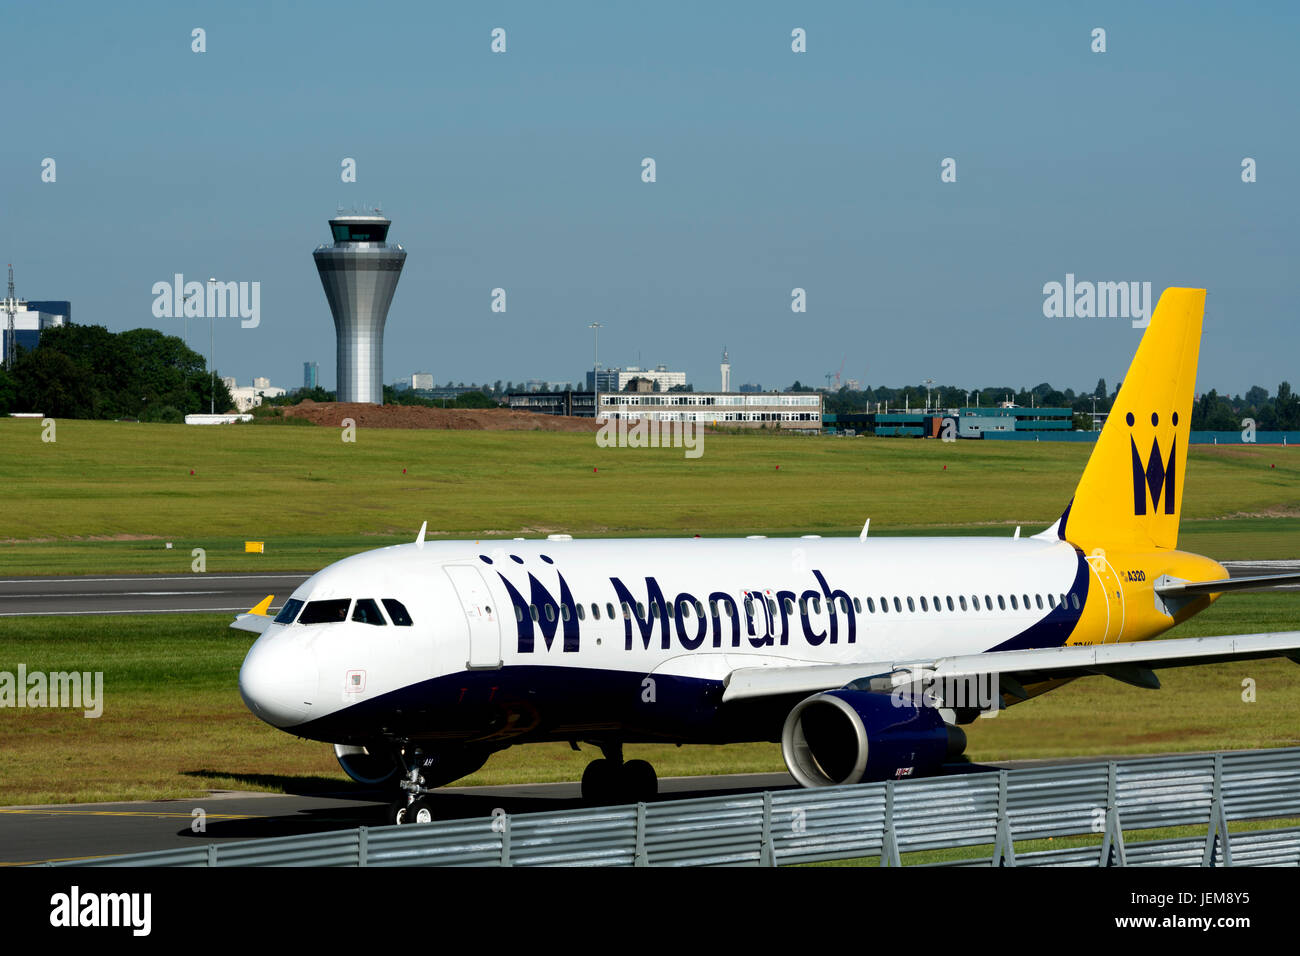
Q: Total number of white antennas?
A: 3